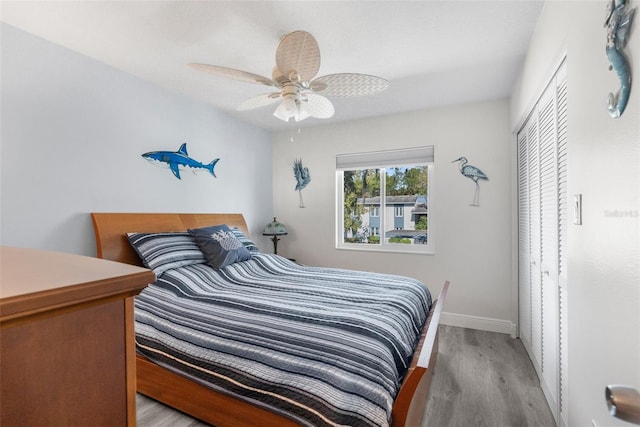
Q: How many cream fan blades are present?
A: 5